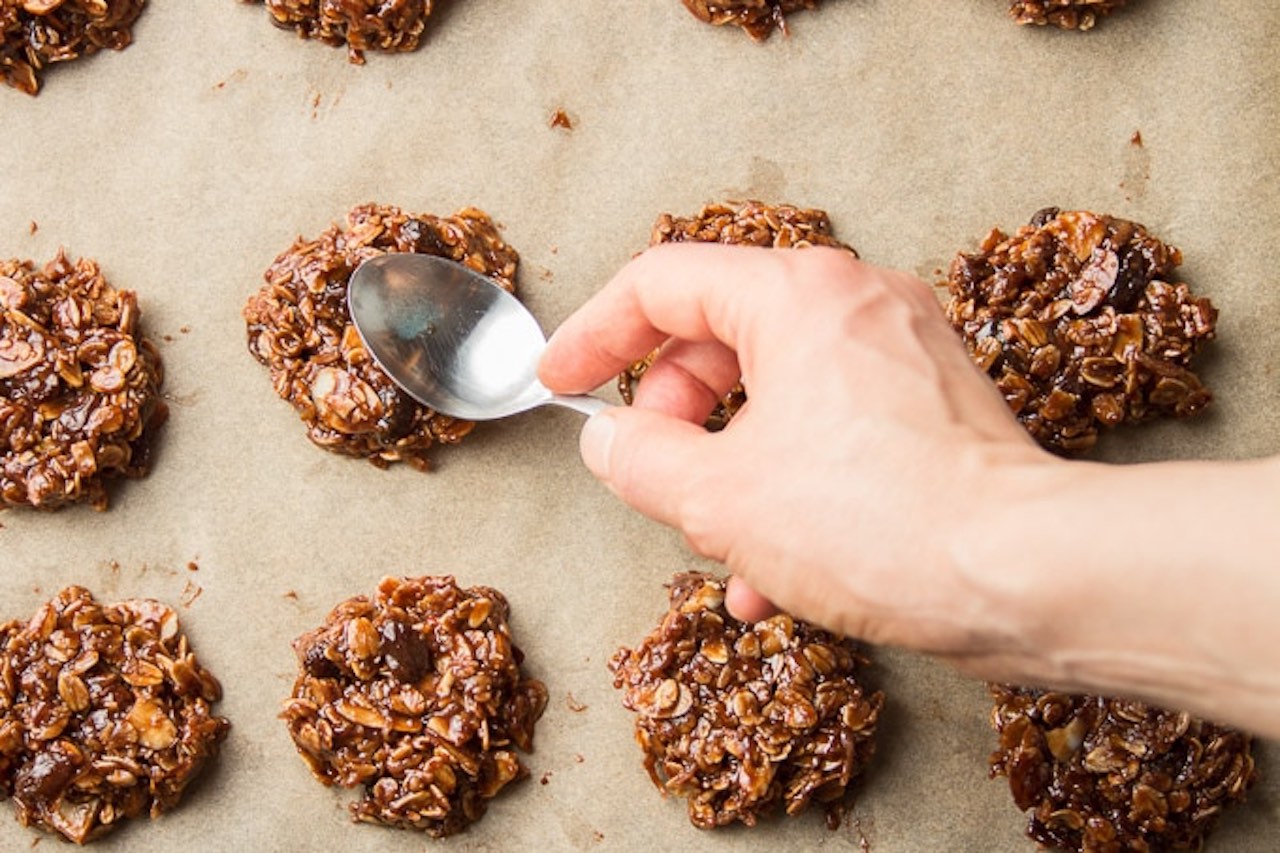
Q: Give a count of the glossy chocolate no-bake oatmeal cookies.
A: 12